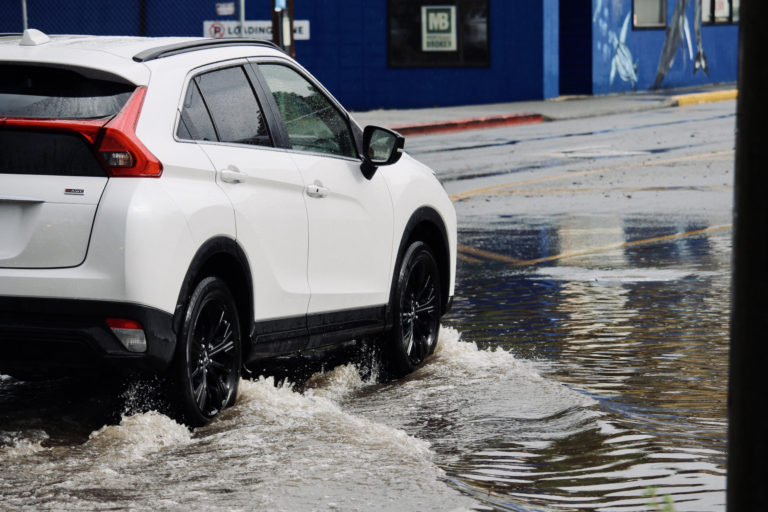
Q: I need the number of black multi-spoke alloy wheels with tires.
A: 2